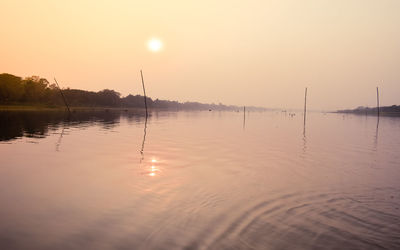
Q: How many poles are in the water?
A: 5